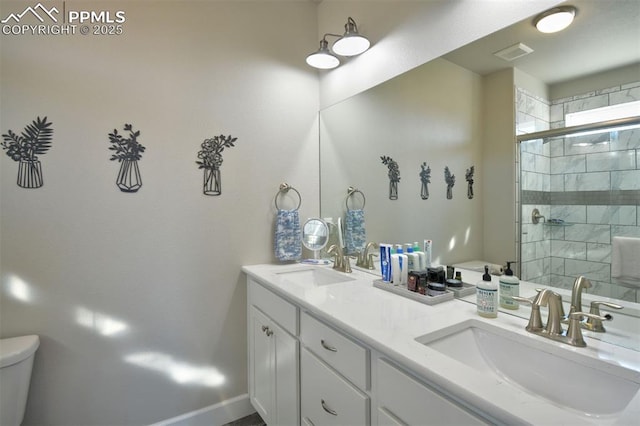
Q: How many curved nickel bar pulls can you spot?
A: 2